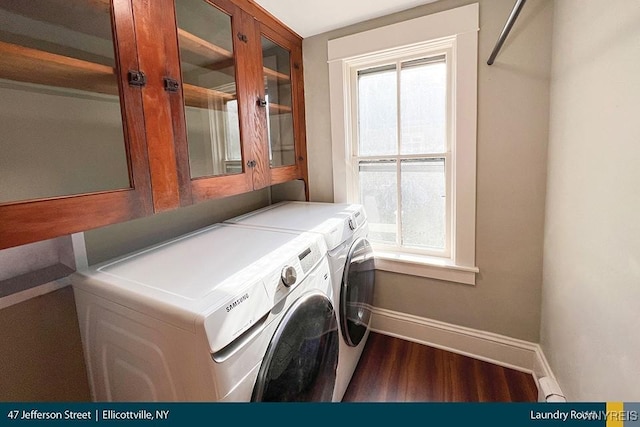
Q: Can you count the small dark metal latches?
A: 3